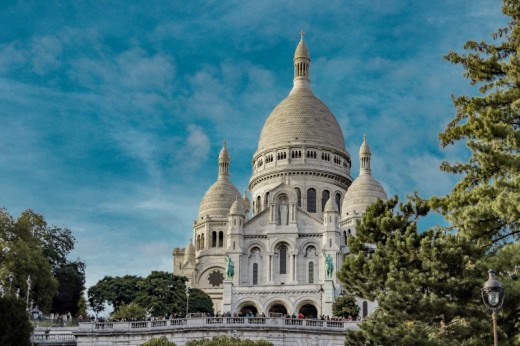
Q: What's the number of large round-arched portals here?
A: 3